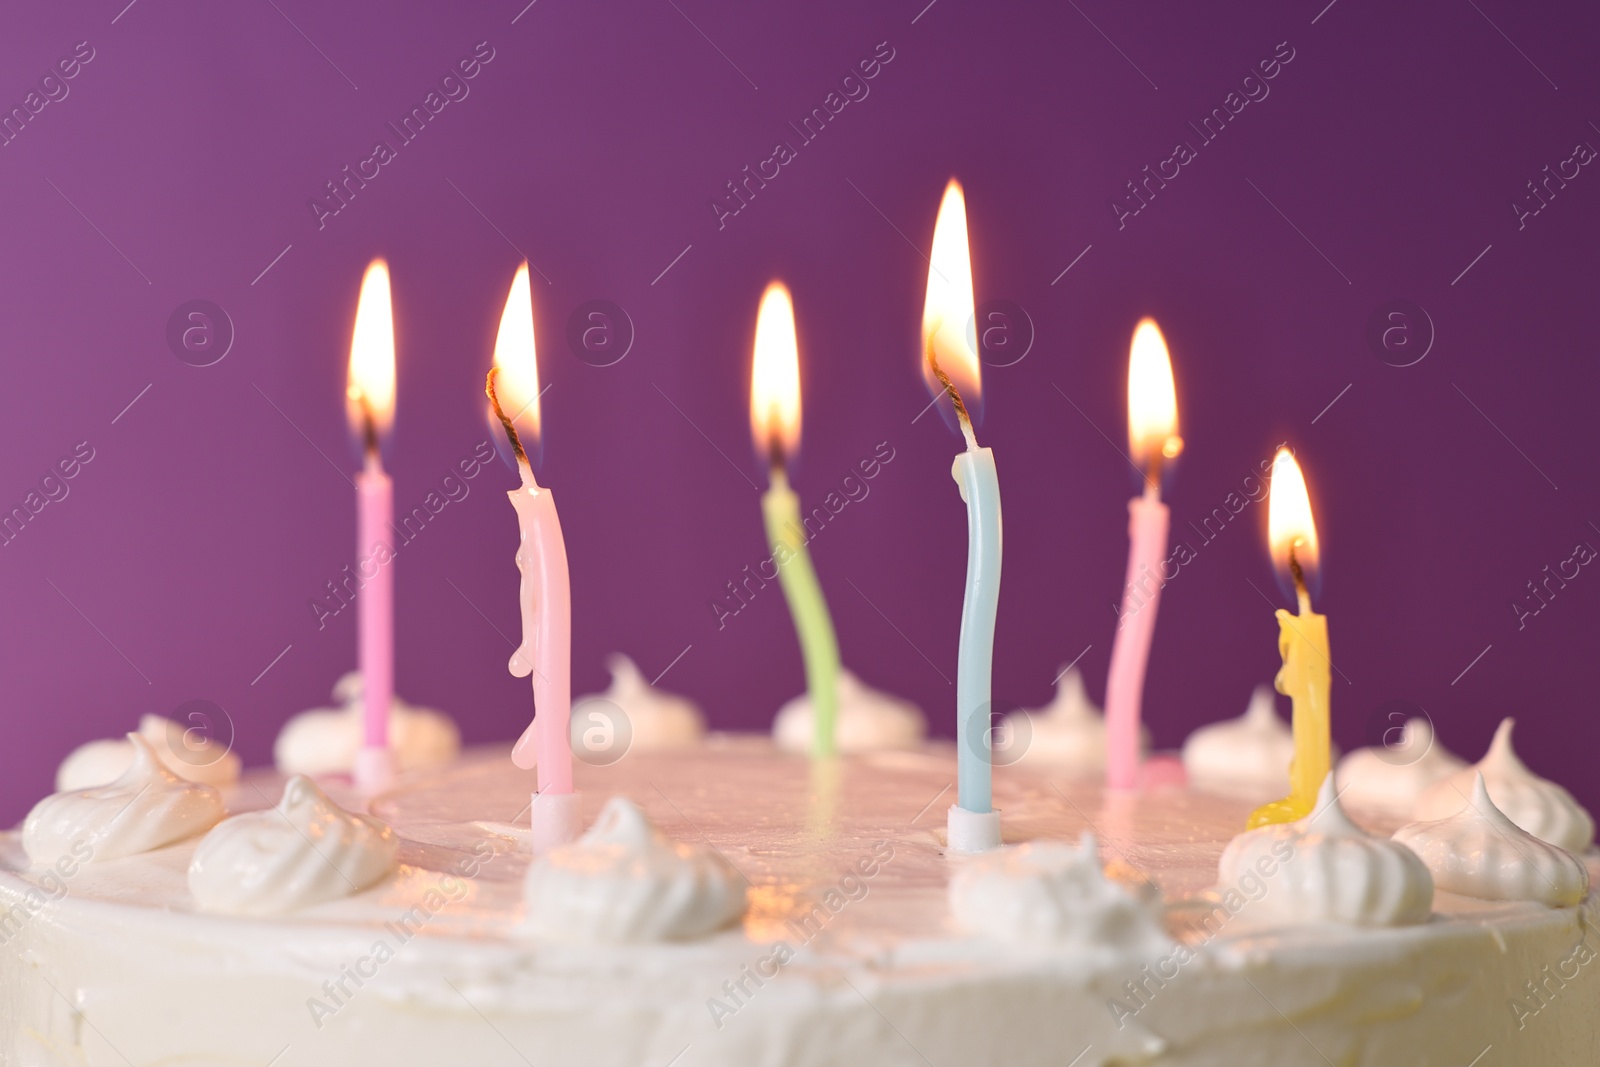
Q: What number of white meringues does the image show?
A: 14